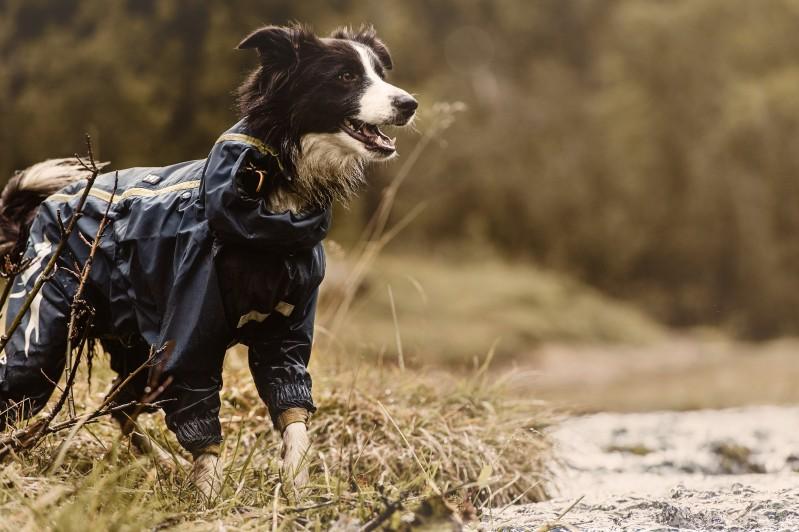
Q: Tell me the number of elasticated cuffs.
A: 2